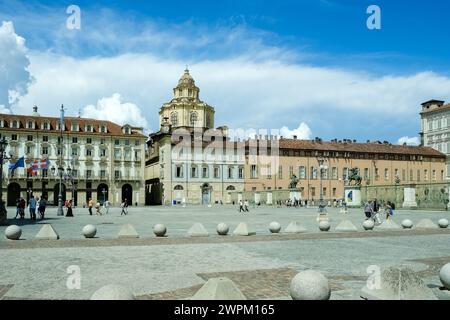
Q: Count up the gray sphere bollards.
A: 12